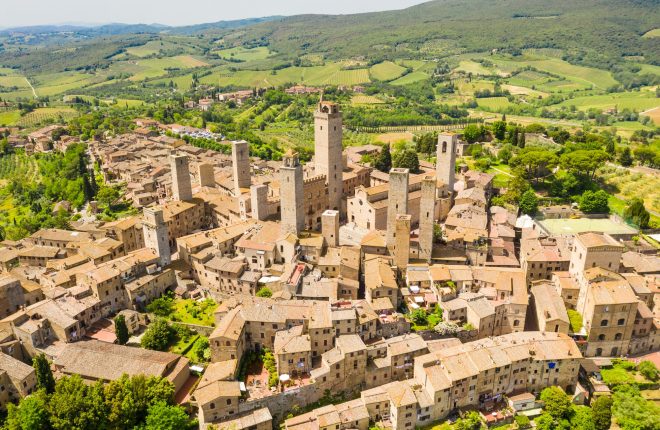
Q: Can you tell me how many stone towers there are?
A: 12